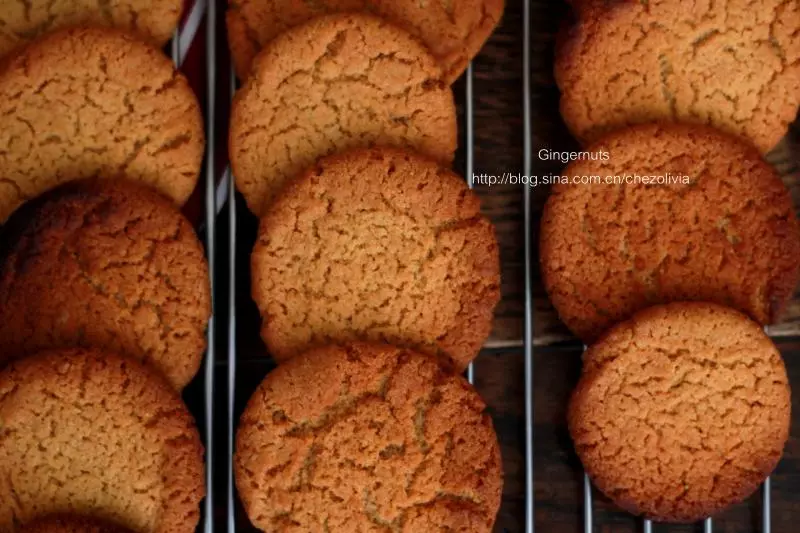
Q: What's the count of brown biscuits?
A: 12